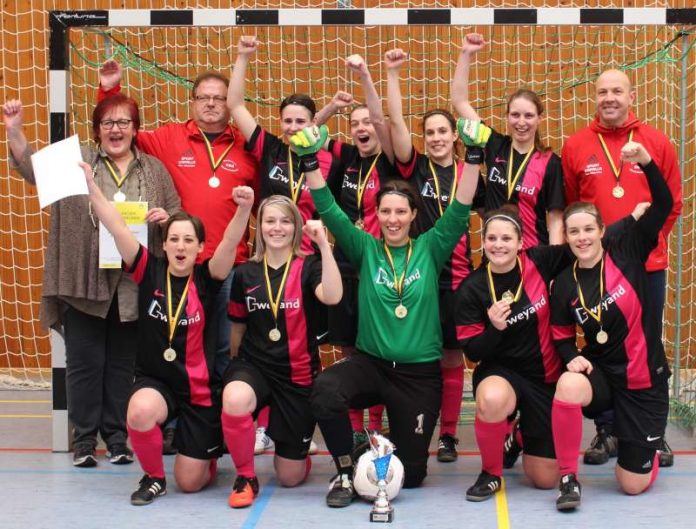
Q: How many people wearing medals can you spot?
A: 12